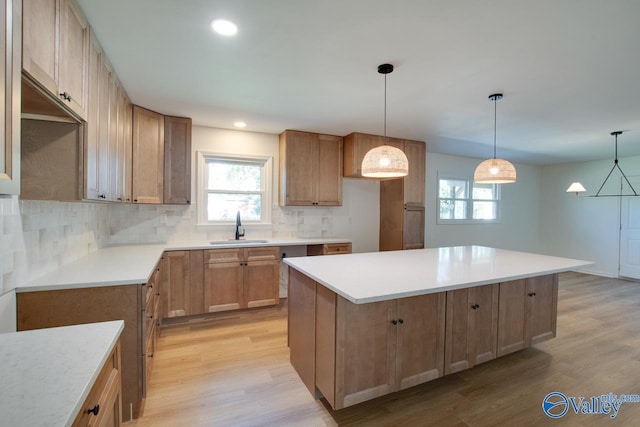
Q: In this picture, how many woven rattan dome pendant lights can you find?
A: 2